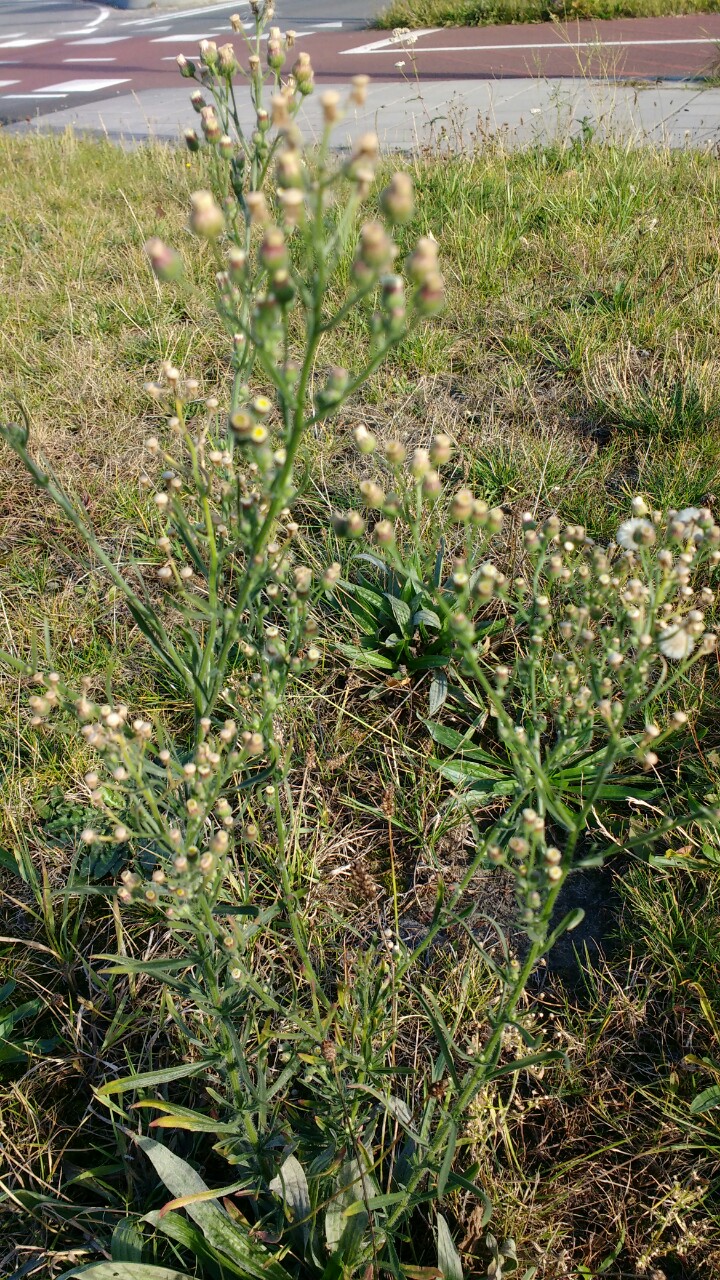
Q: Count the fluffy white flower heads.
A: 3